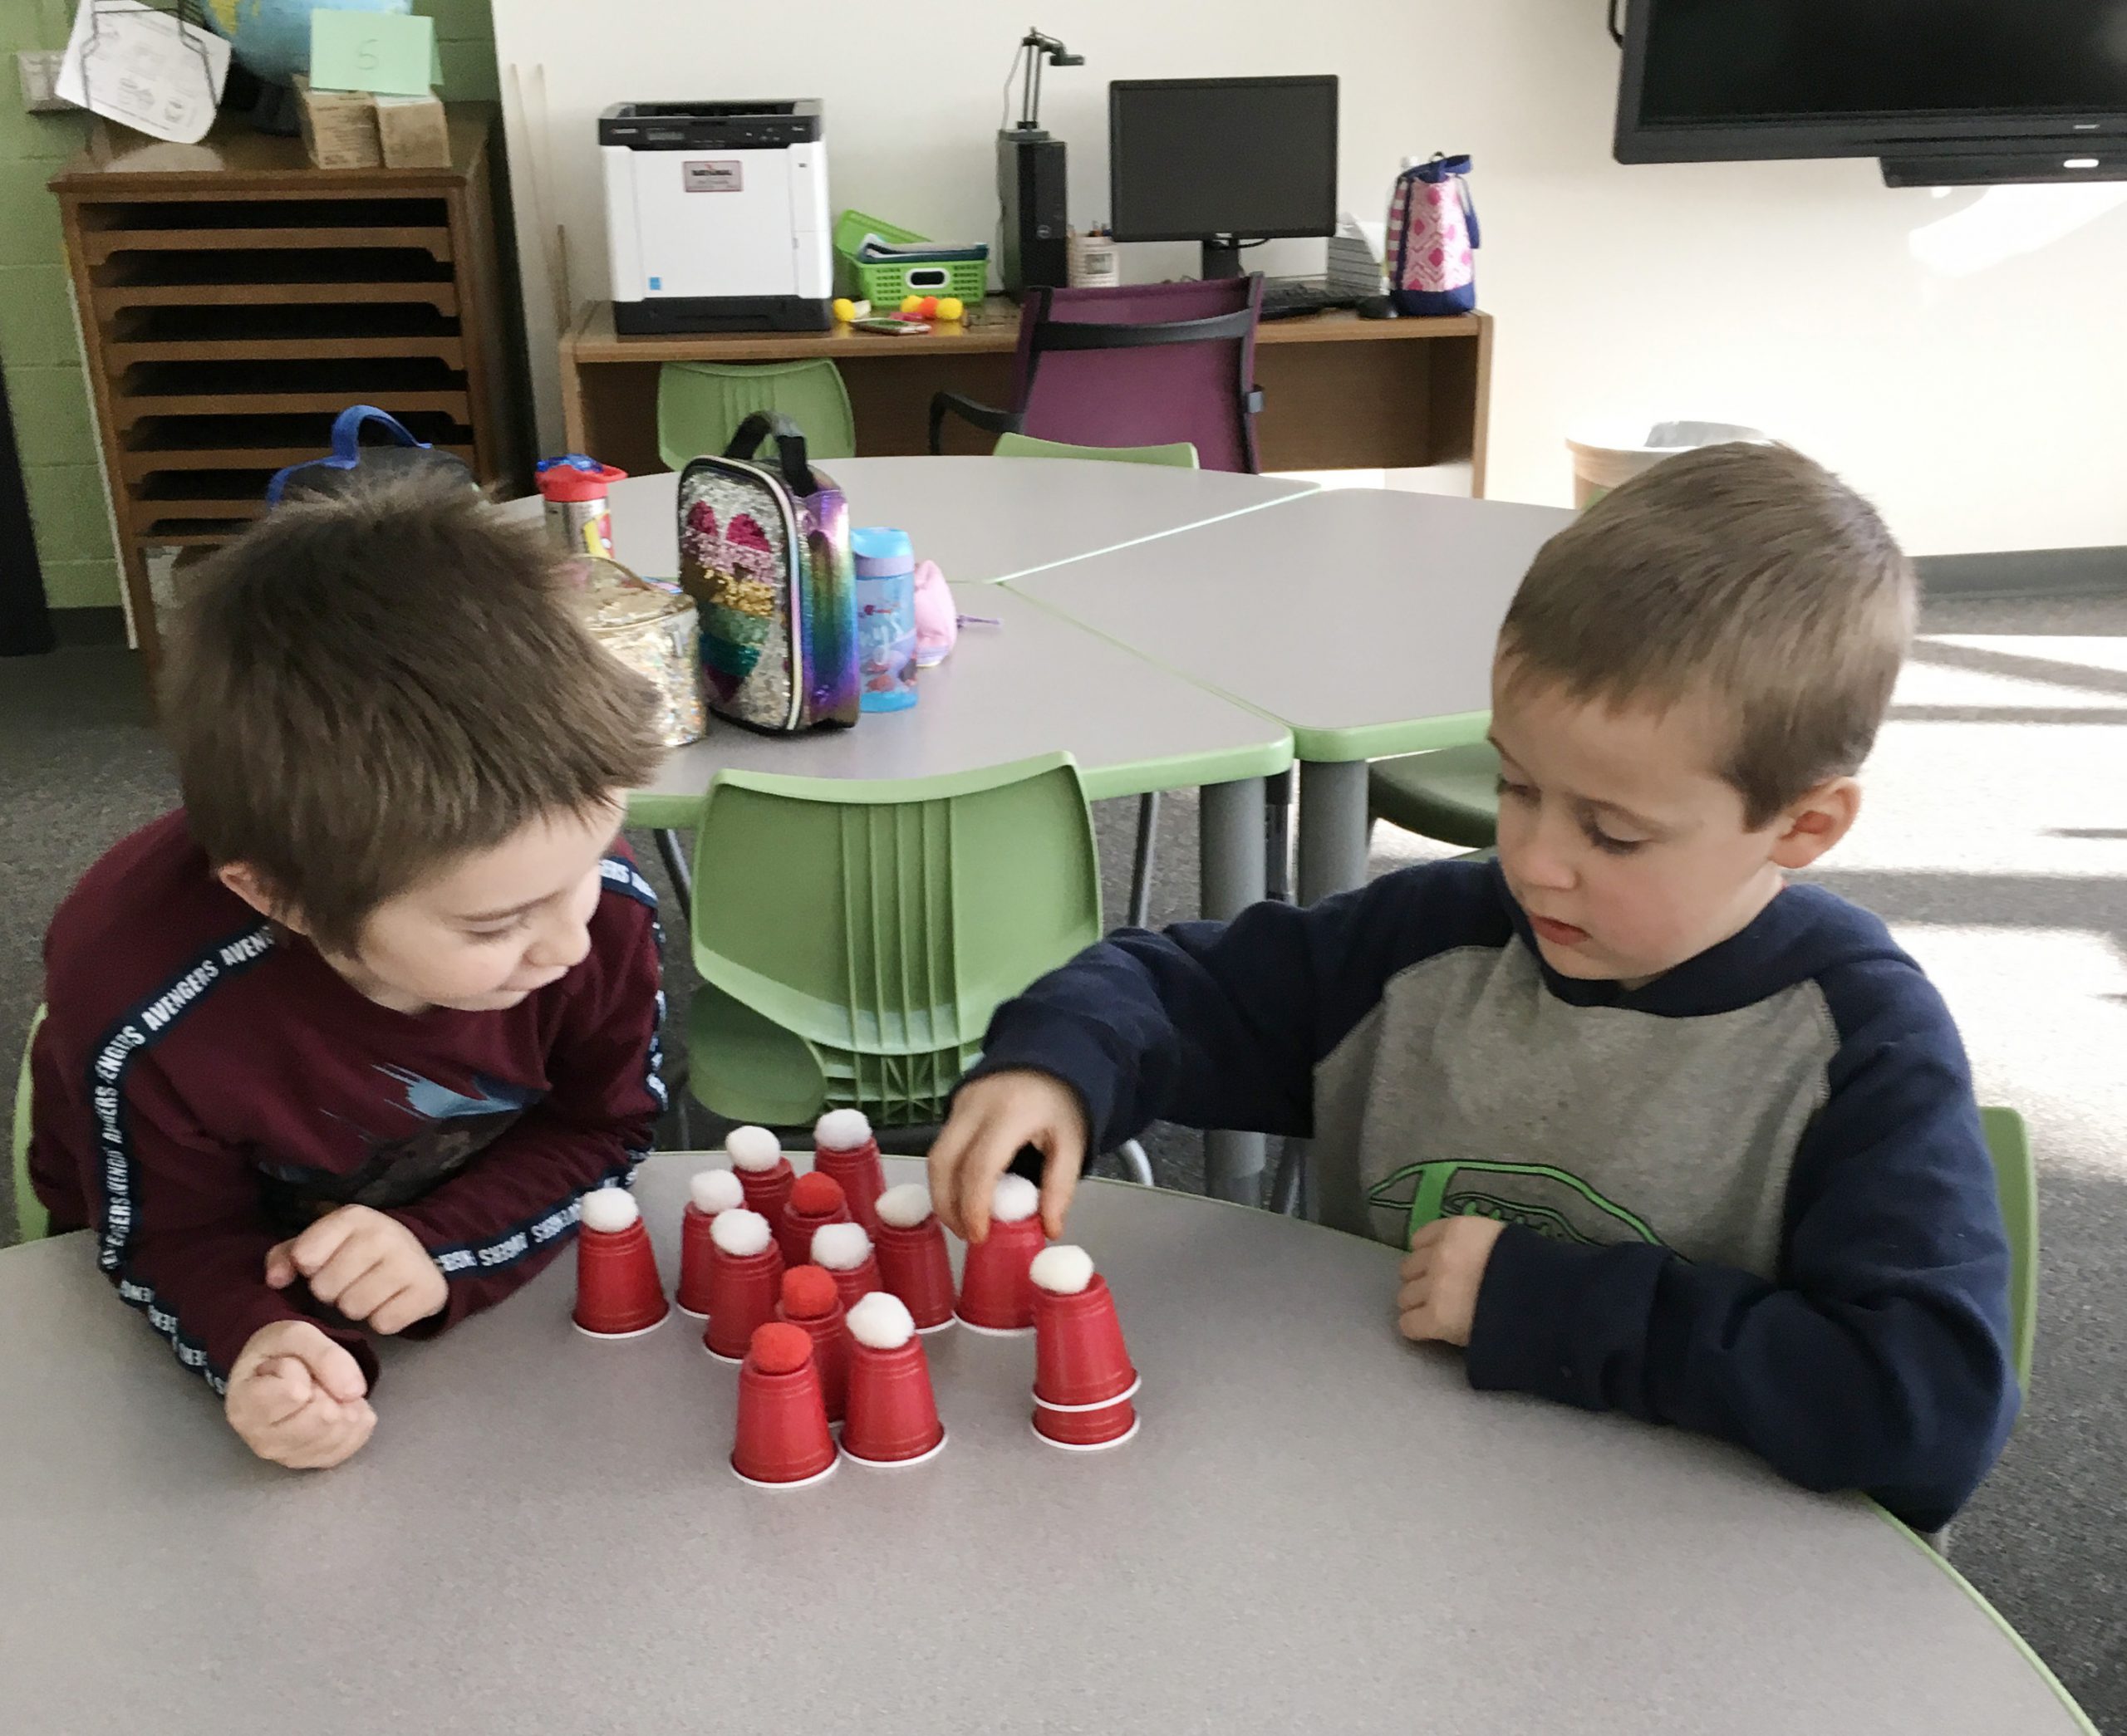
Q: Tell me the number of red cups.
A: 14